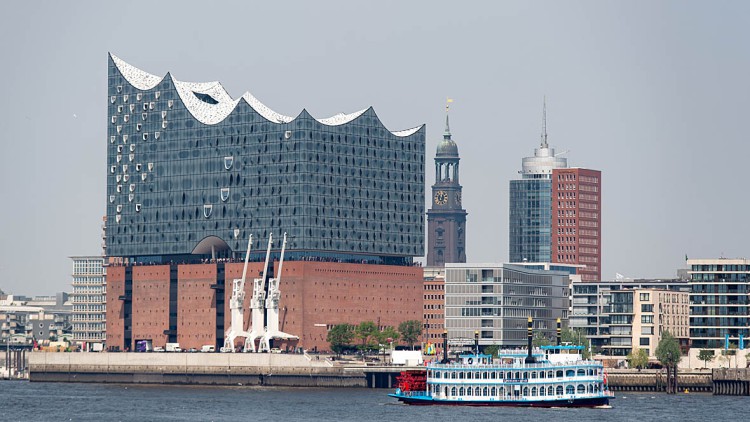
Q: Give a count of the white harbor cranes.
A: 3